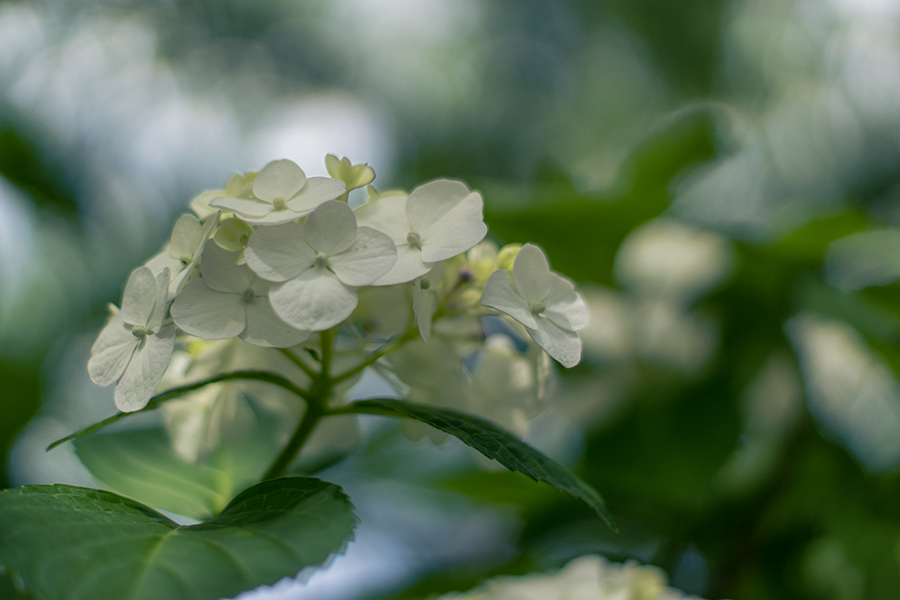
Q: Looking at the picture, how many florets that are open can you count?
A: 7